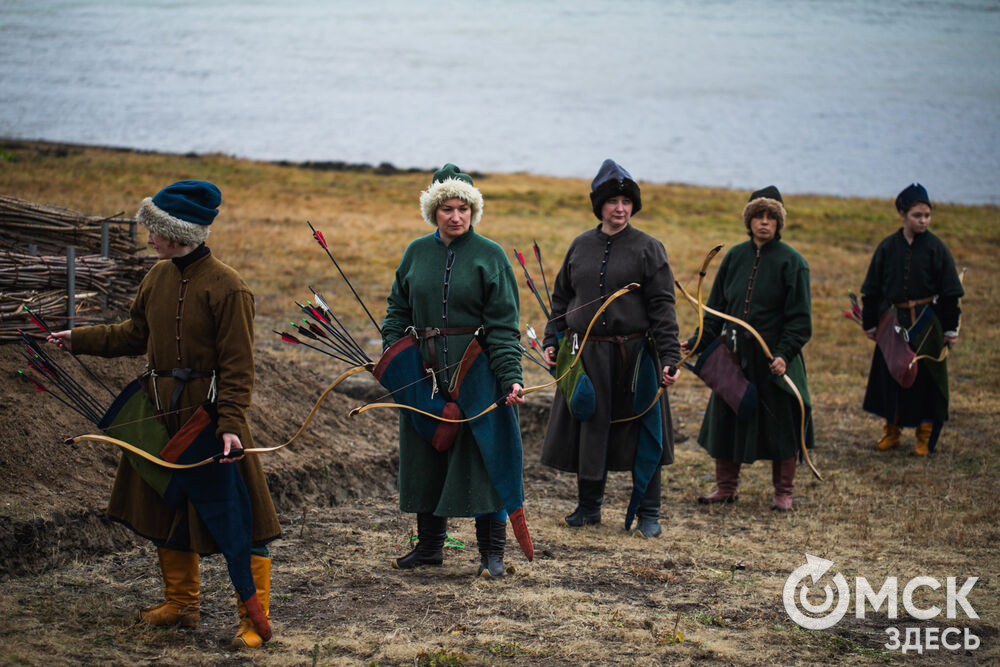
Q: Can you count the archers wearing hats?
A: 5